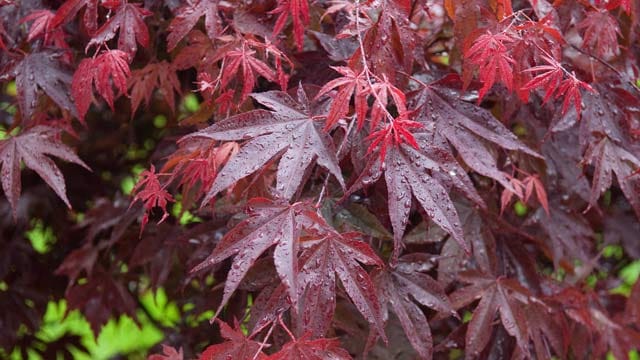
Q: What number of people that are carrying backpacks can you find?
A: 0